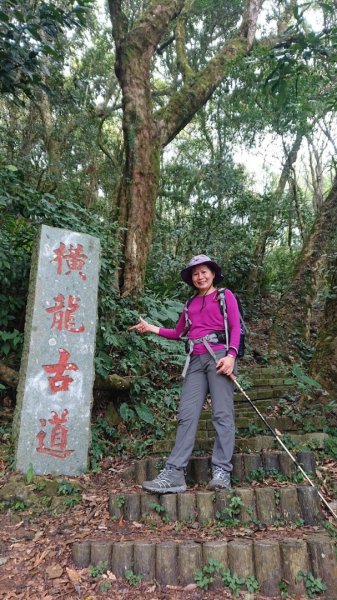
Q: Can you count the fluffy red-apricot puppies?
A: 0